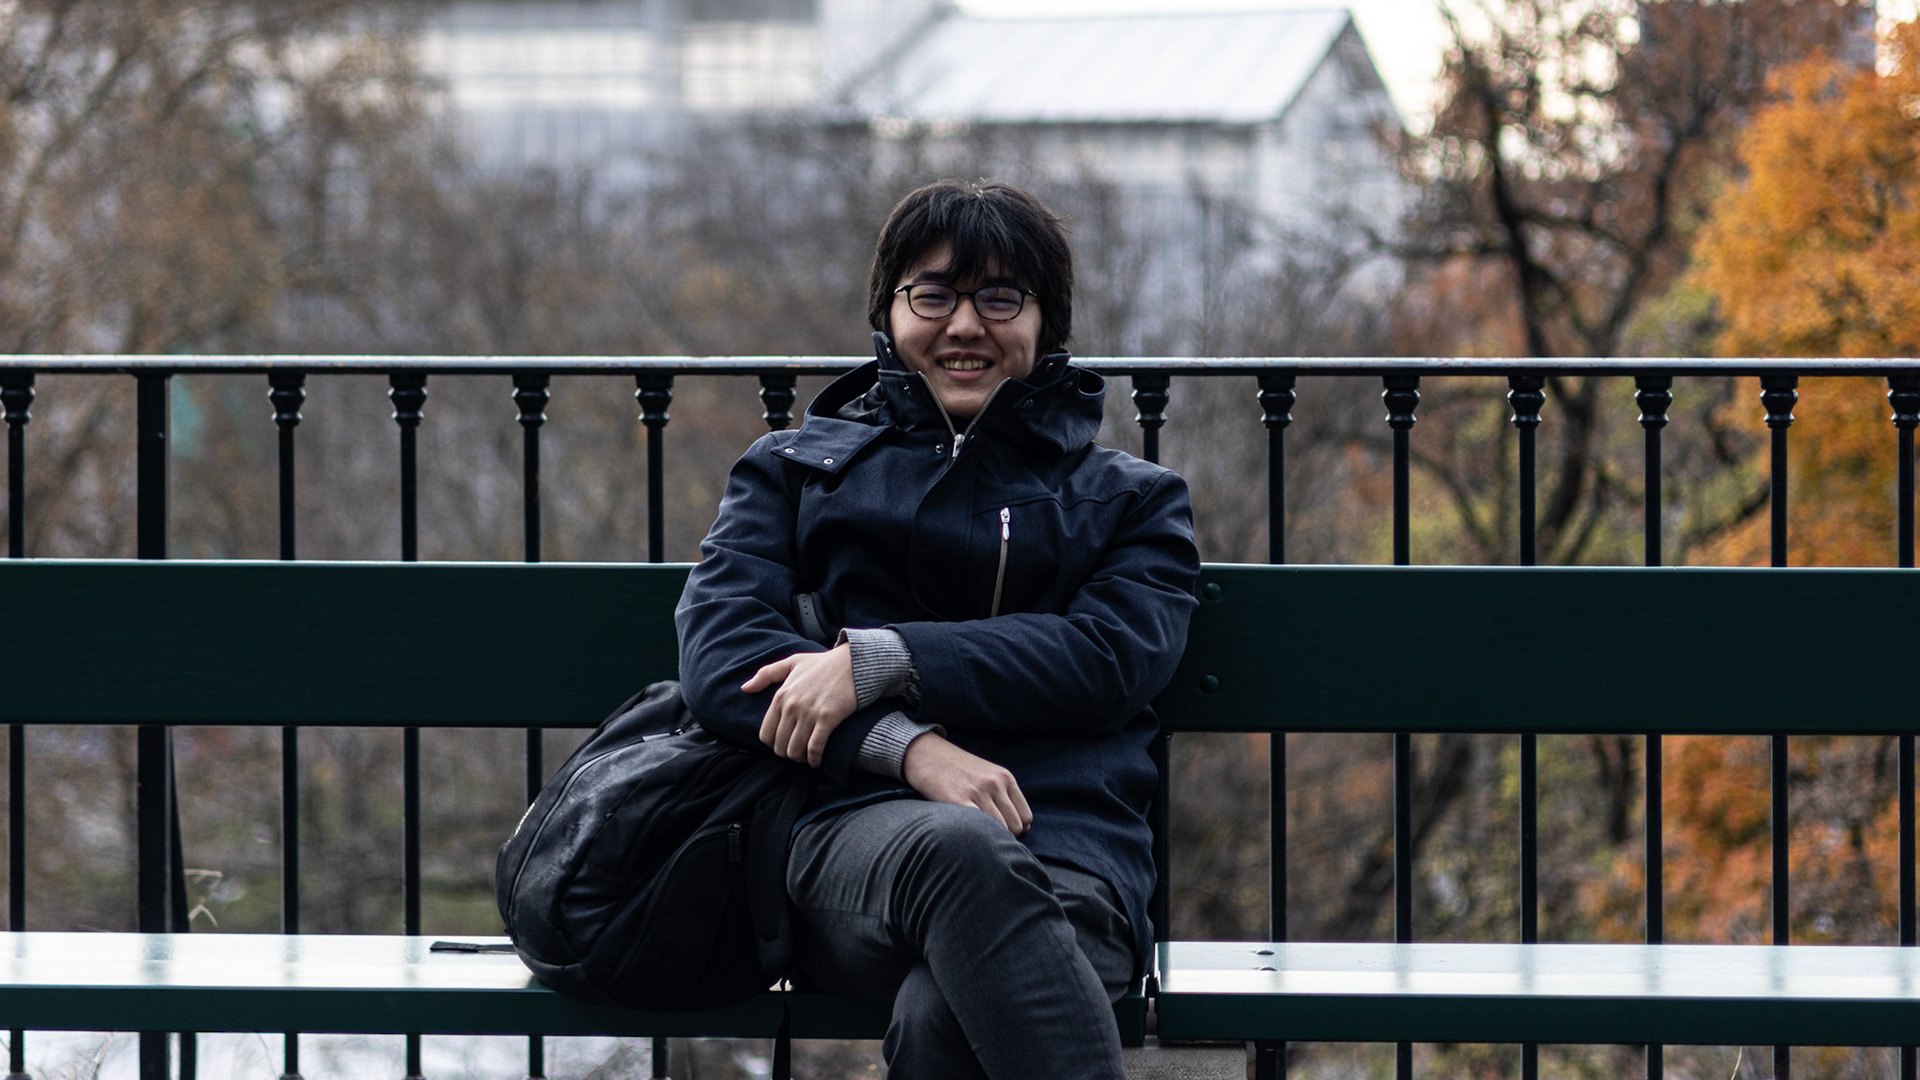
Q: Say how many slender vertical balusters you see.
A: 13